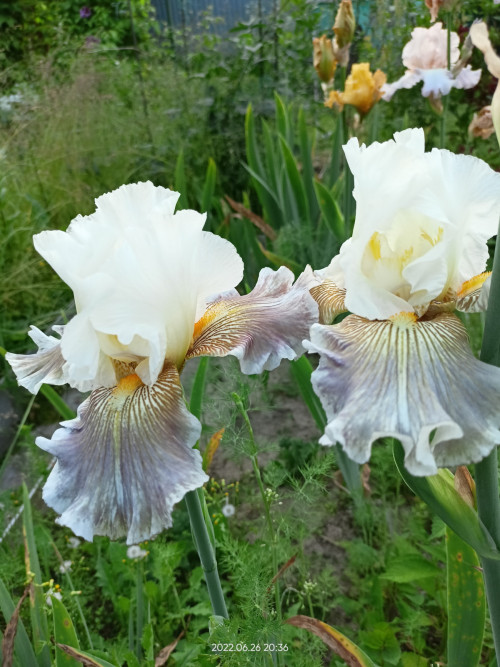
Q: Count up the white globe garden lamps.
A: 0